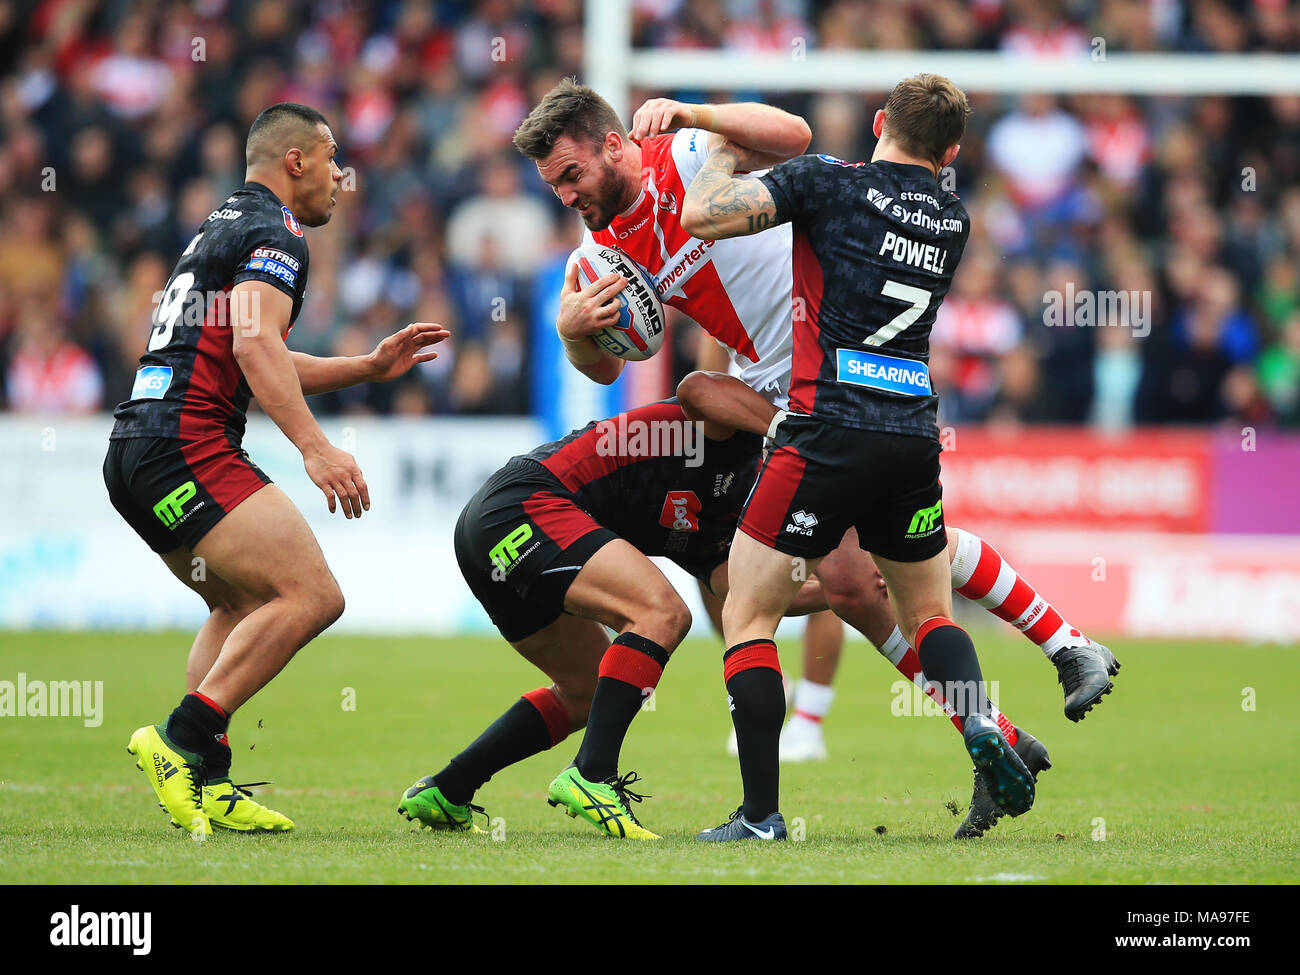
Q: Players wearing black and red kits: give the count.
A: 3